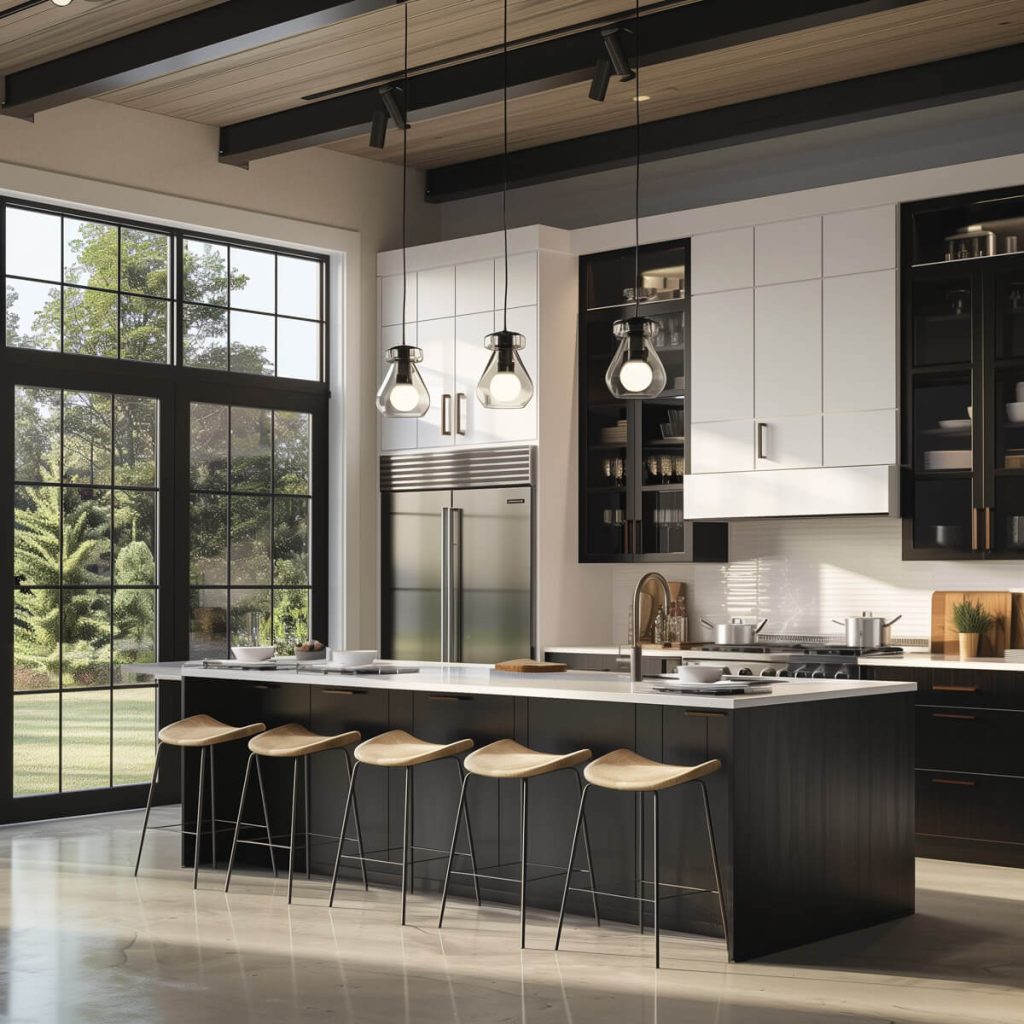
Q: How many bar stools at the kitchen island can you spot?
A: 5